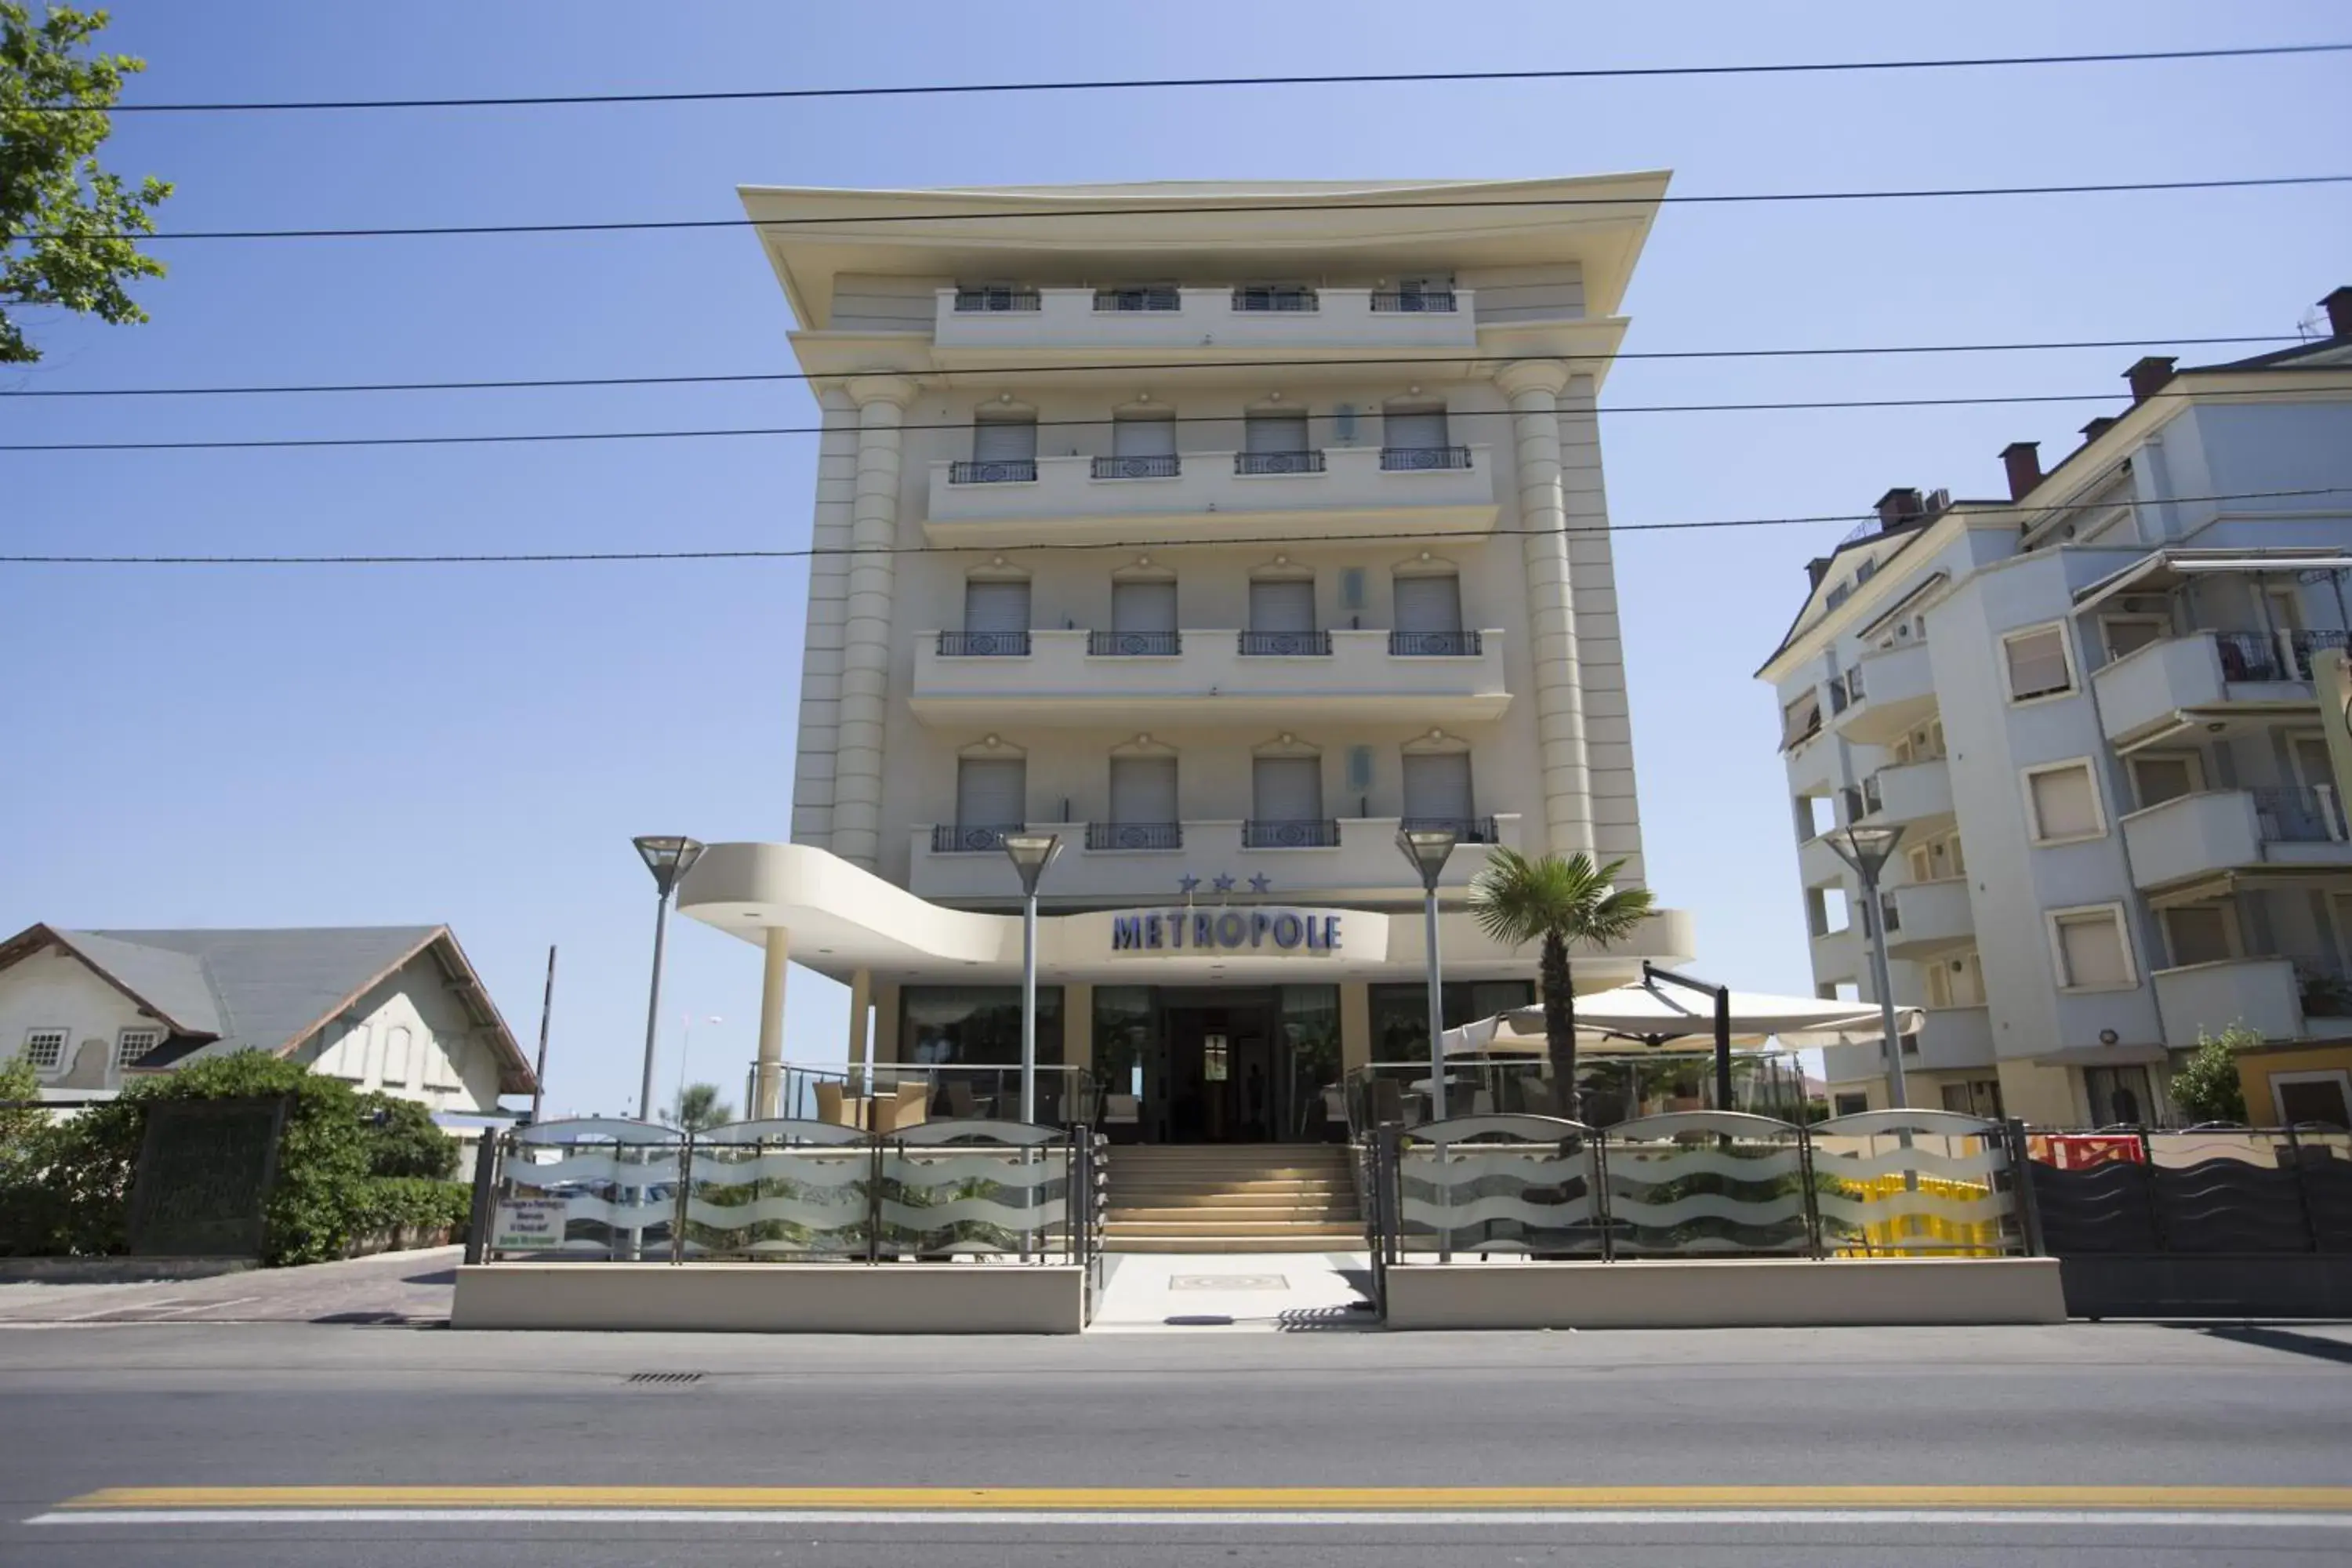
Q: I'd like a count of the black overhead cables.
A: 5